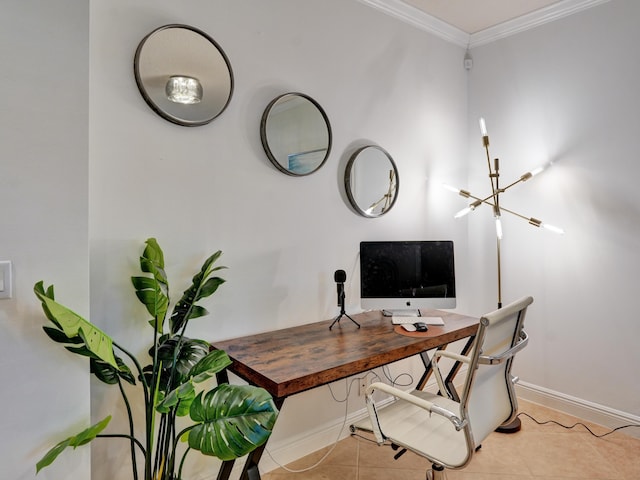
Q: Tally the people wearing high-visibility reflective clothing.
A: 0